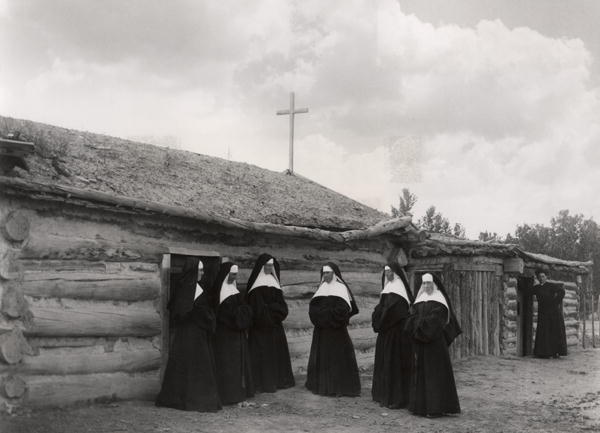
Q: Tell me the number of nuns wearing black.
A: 6